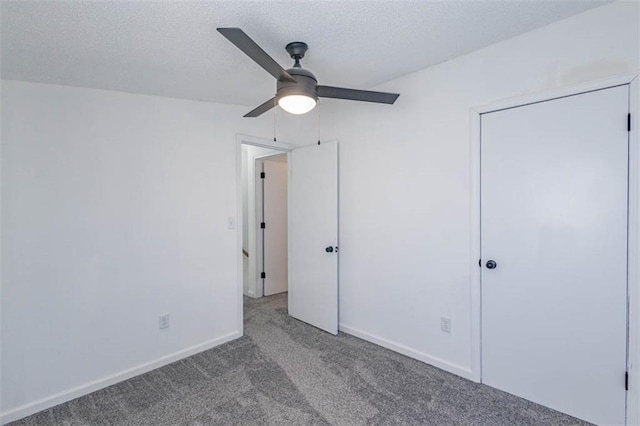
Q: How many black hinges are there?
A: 5